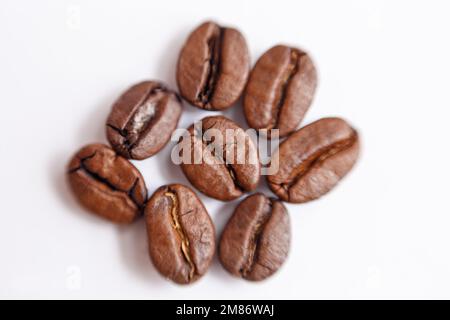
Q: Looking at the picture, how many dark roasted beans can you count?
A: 8